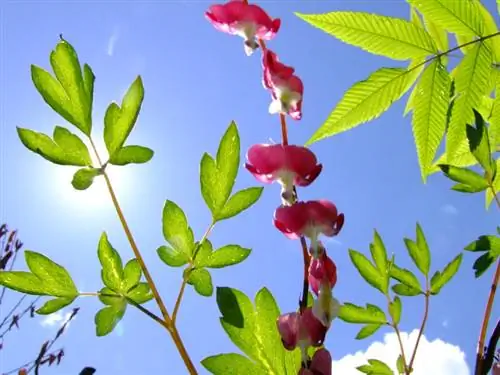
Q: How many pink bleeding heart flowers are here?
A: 7